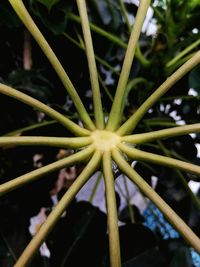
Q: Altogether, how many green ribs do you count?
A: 12